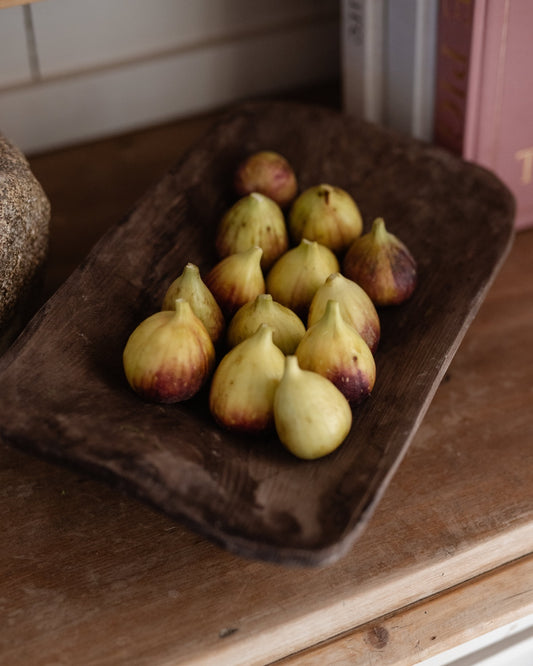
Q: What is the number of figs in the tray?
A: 13